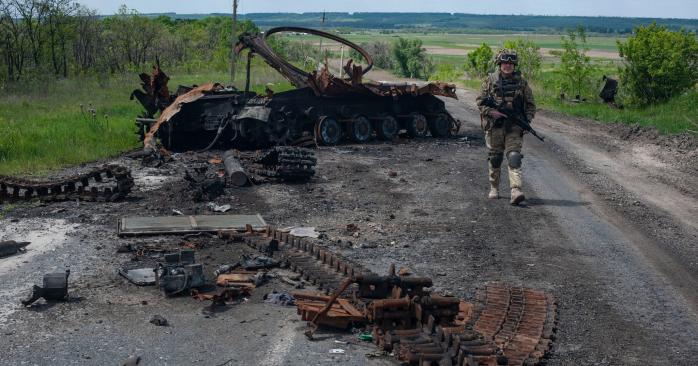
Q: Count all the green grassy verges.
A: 2